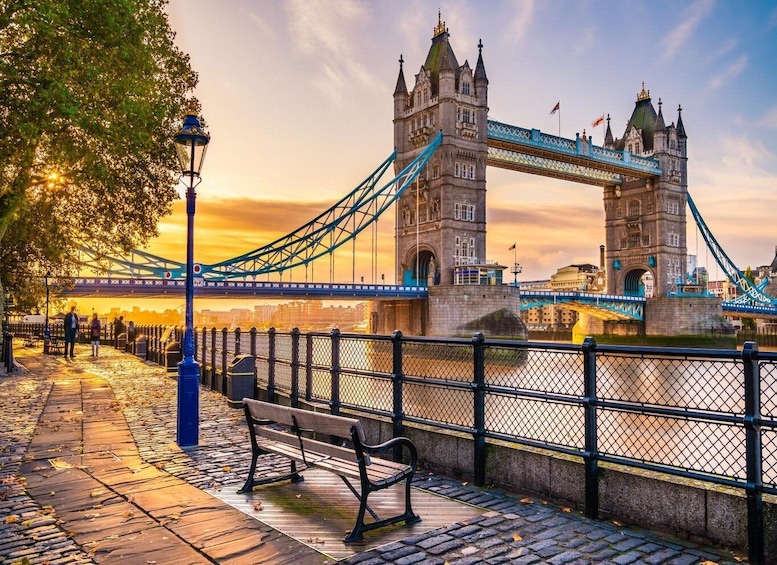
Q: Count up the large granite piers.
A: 2